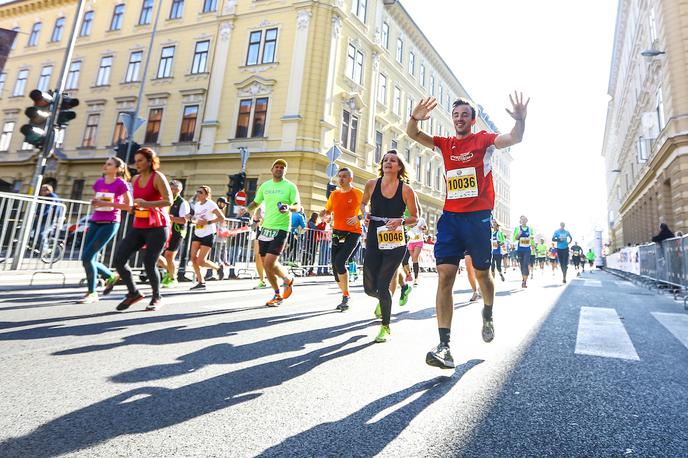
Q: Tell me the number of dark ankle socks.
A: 2